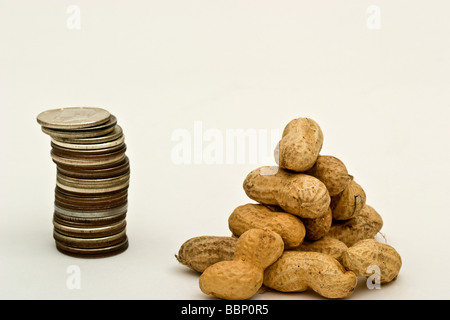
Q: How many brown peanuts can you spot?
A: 12